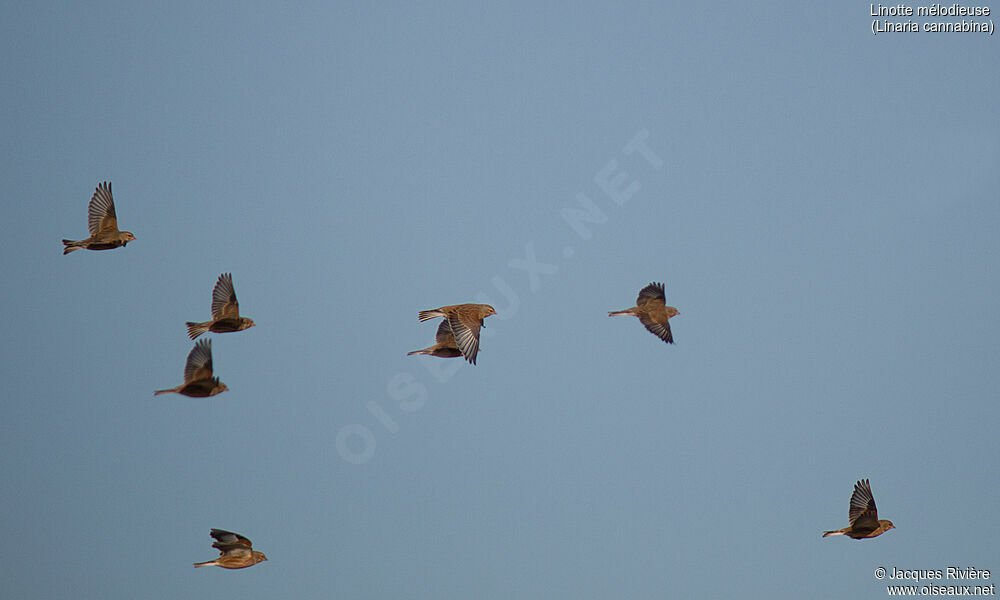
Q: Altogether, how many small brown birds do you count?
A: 8